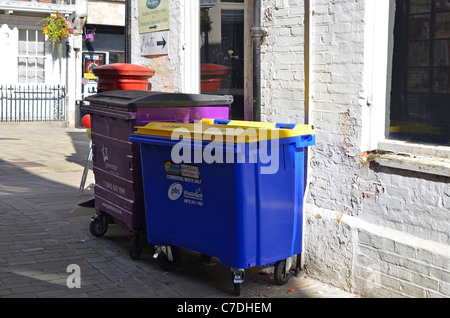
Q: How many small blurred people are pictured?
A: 0